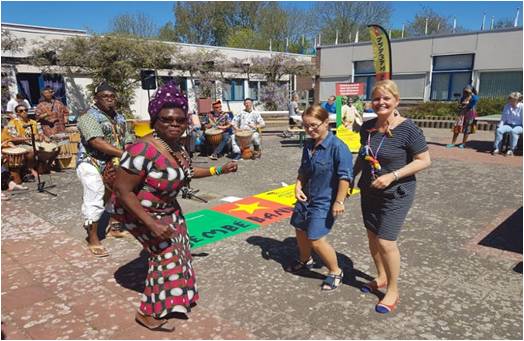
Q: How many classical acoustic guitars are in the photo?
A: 0